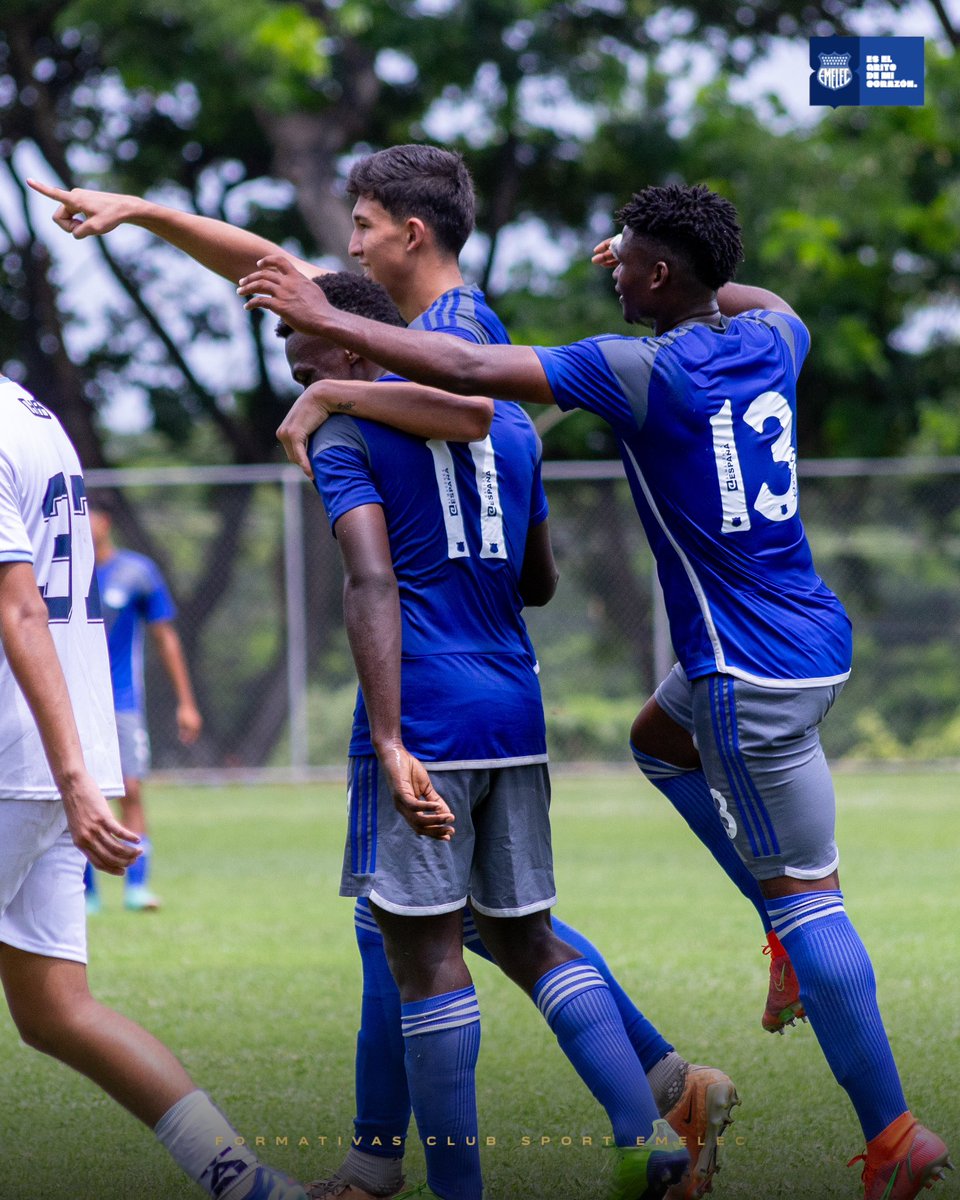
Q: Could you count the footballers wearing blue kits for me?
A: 4